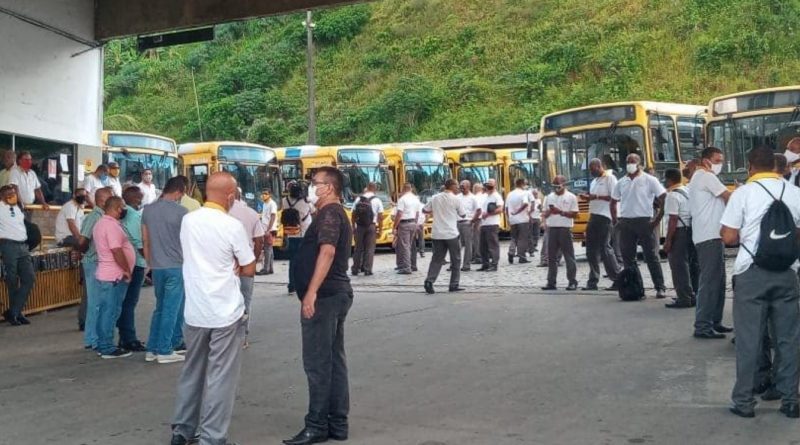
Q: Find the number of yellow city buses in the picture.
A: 8